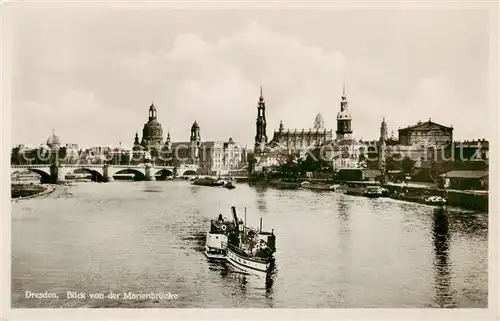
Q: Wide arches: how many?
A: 5